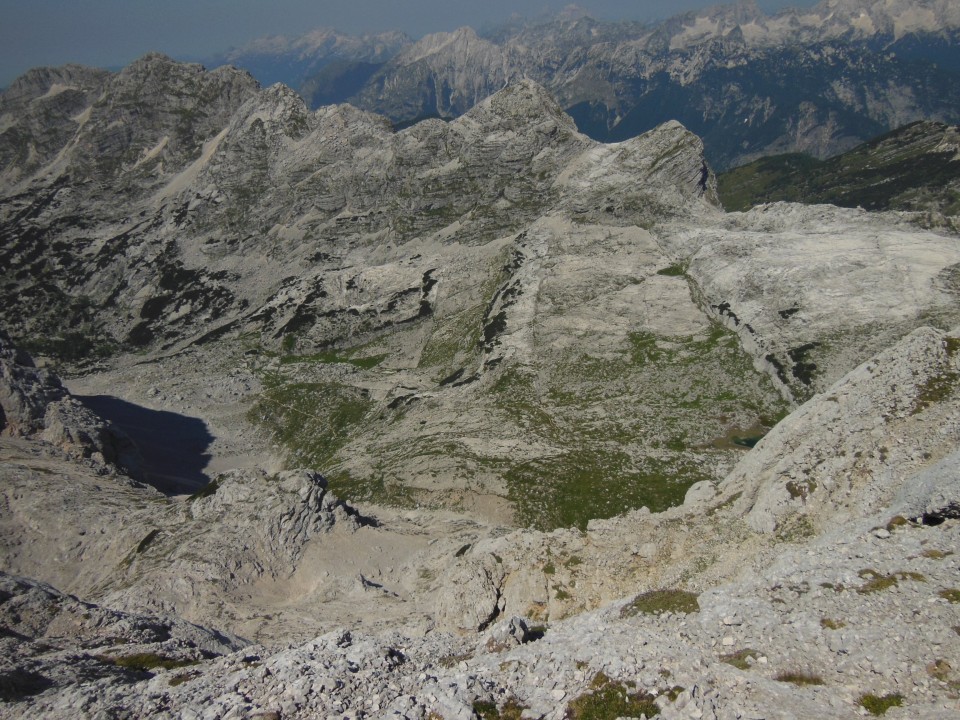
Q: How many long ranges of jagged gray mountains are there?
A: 2